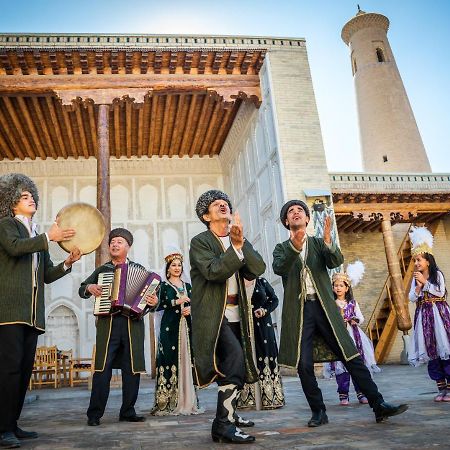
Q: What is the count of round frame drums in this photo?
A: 1